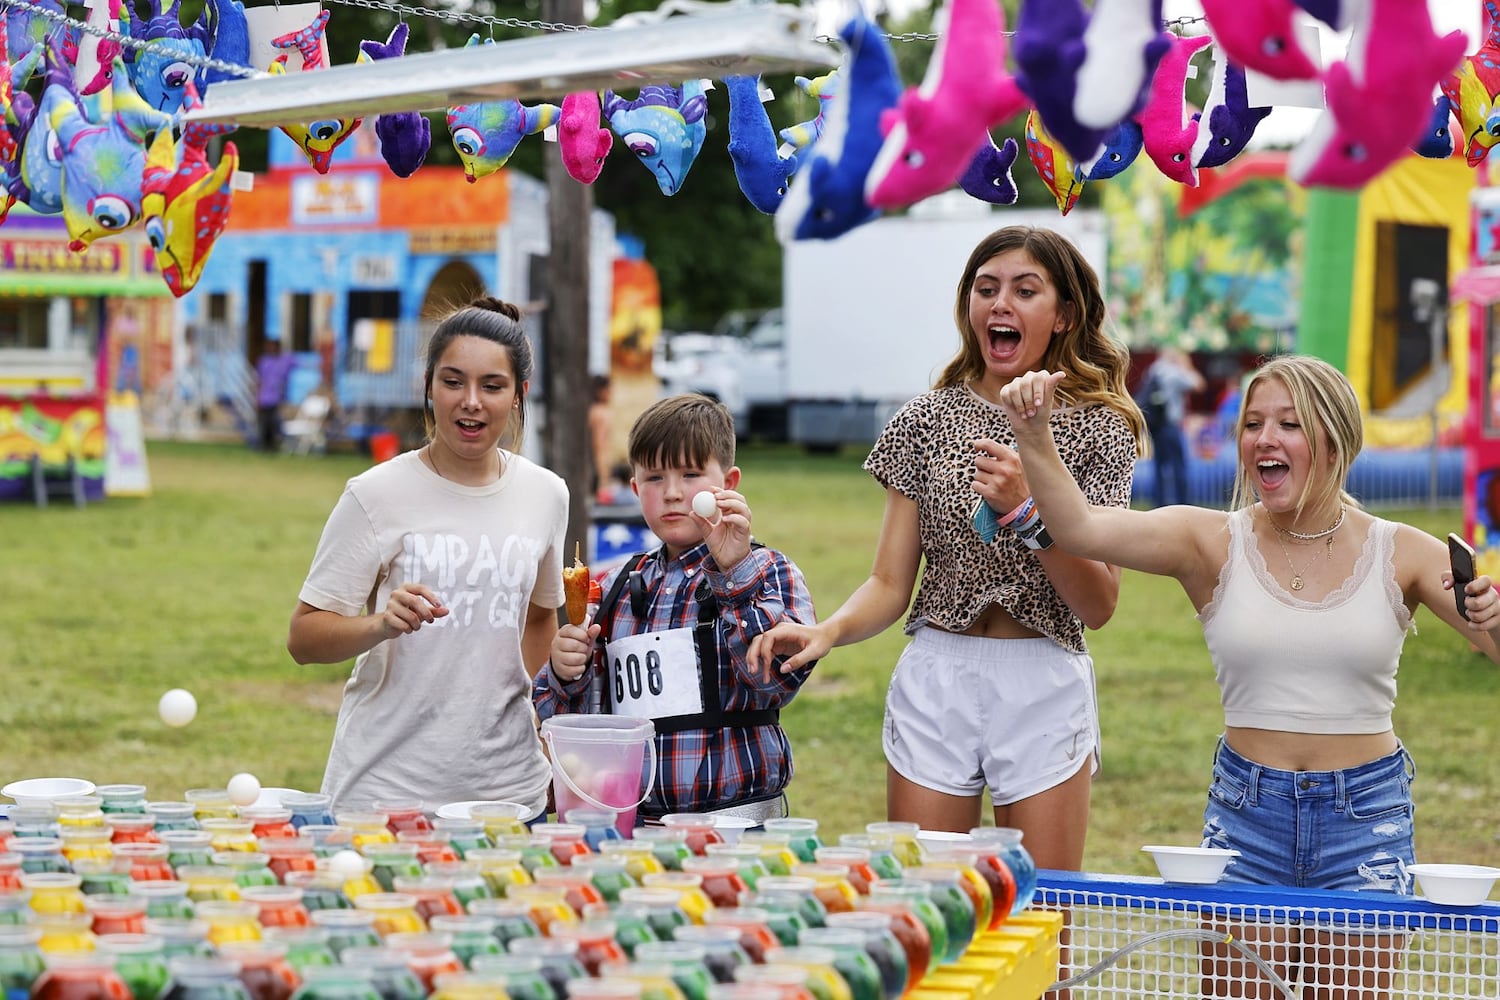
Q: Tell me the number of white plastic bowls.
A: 7